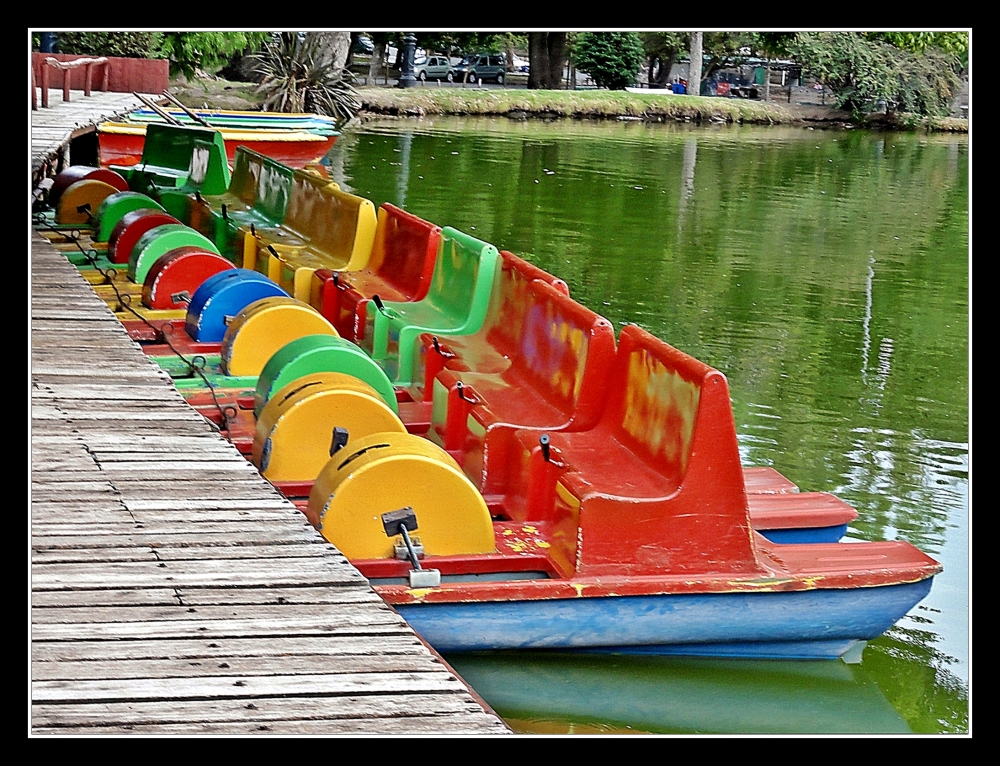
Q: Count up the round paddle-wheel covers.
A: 11